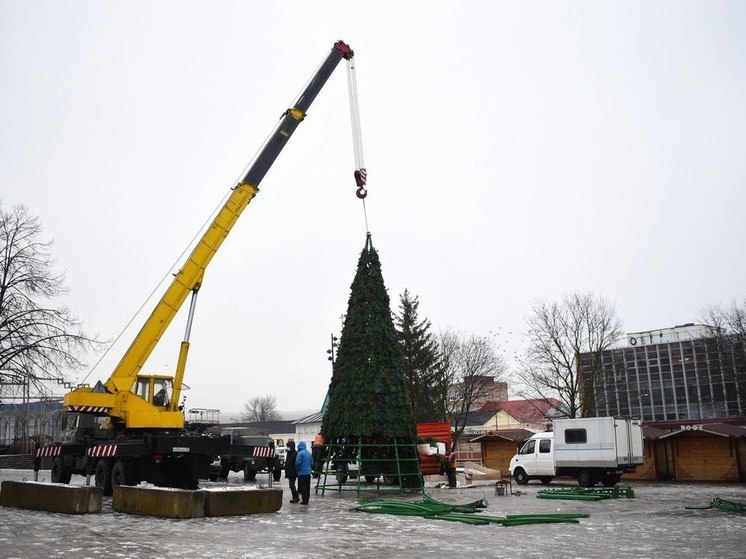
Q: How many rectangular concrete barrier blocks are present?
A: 3